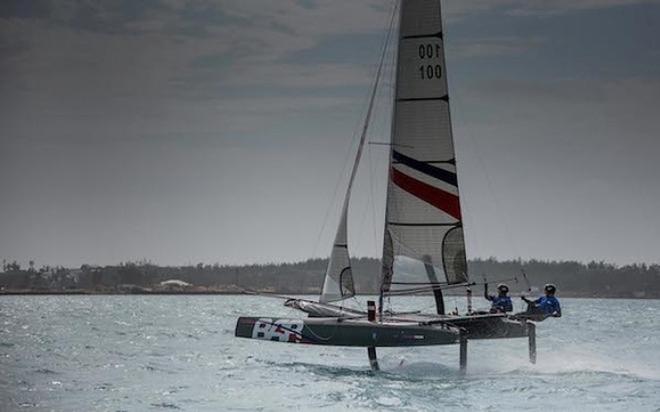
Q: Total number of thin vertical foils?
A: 3